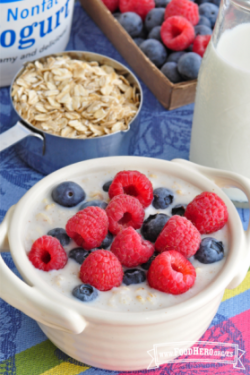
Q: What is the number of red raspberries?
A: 14